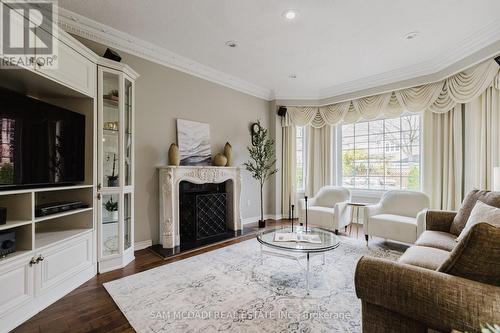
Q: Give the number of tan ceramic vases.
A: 3